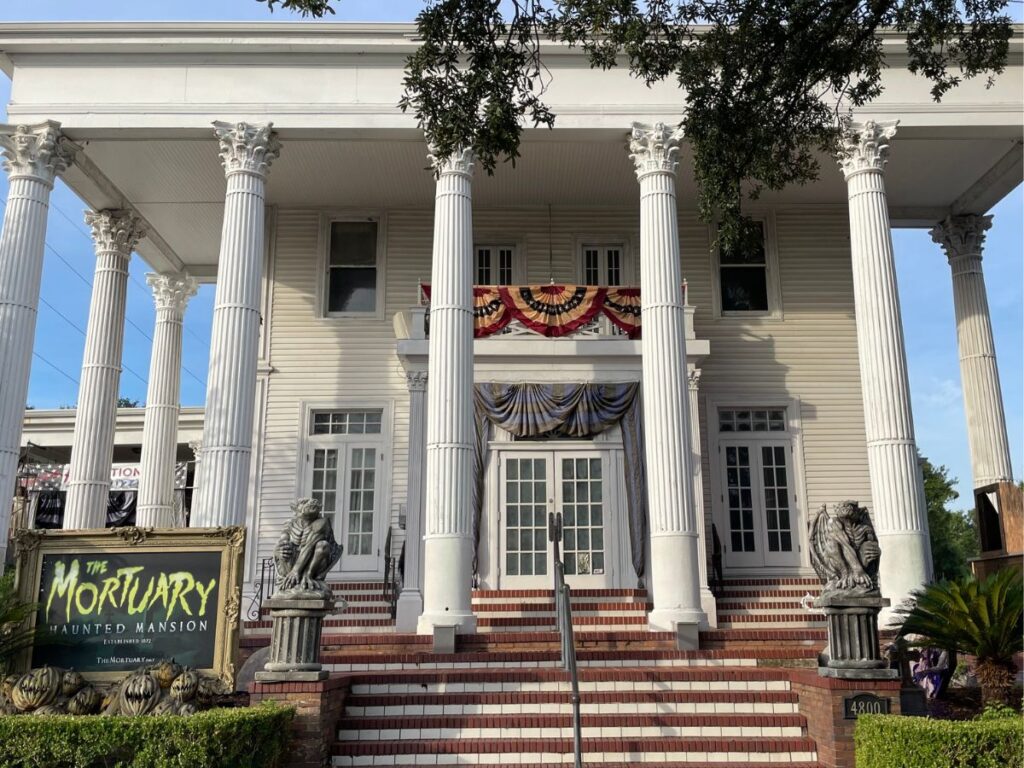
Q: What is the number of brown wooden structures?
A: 1